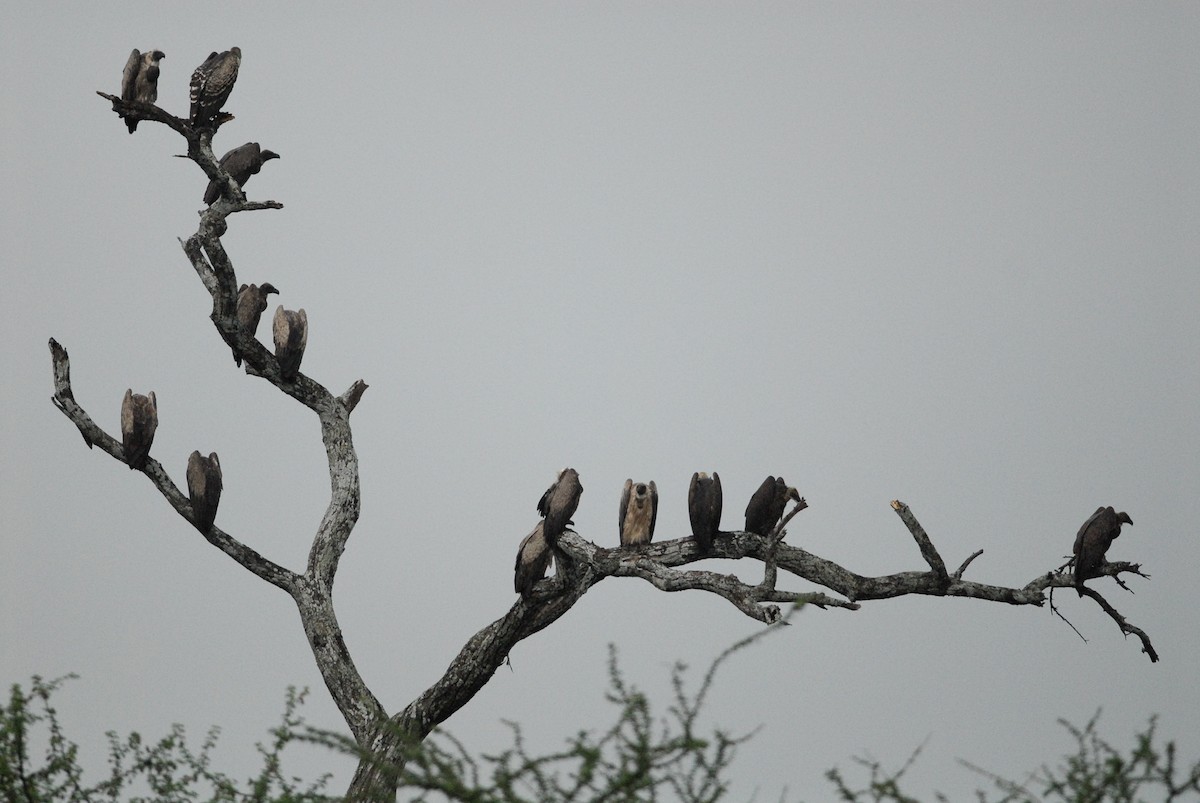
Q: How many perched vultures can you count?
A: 13